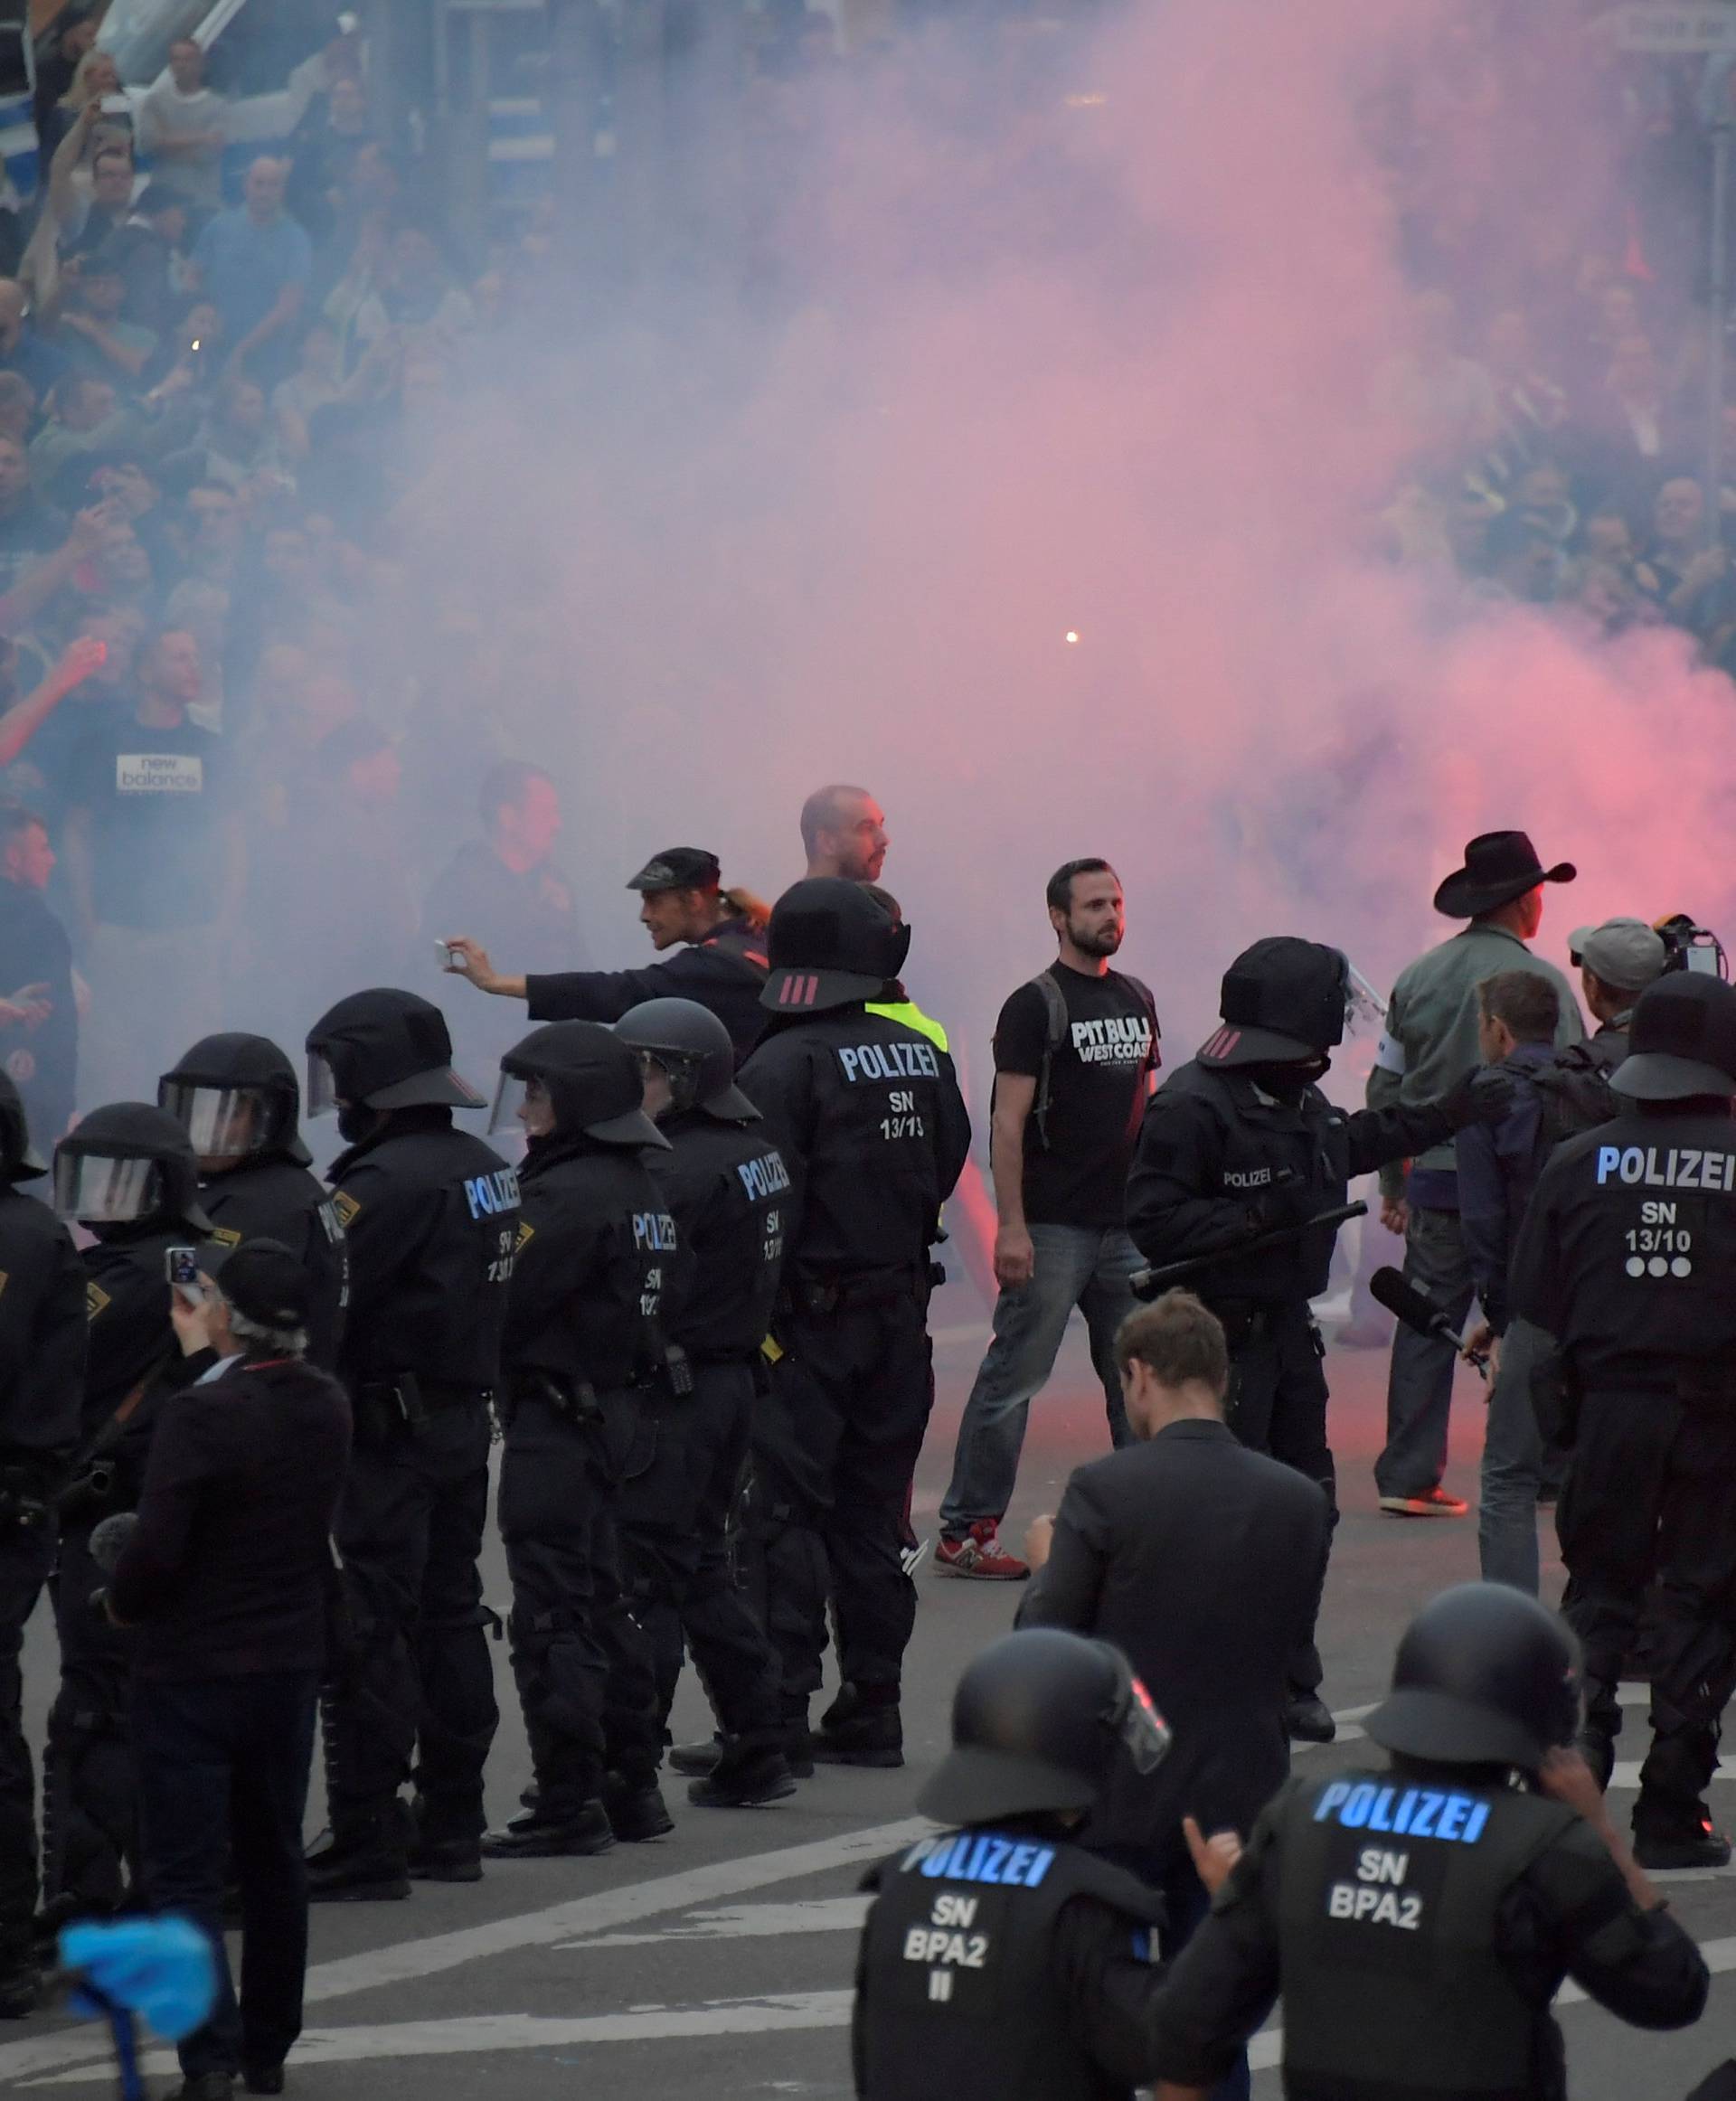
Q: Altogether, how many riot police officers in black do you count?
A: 11